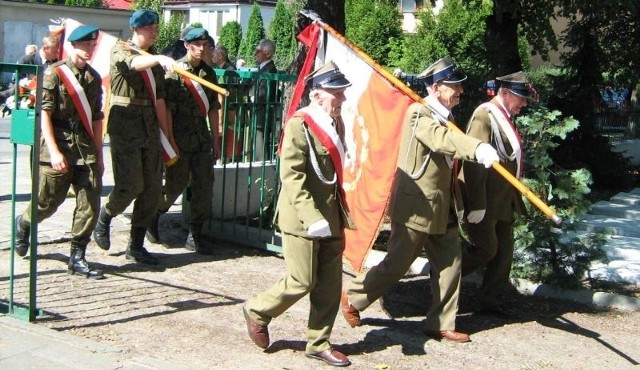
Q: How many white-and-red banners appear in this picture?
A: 2